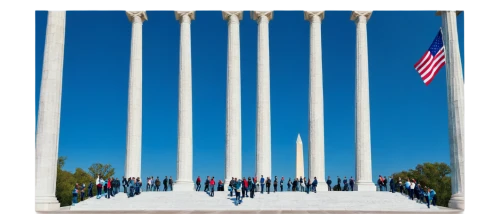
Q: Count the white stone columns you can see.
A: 8